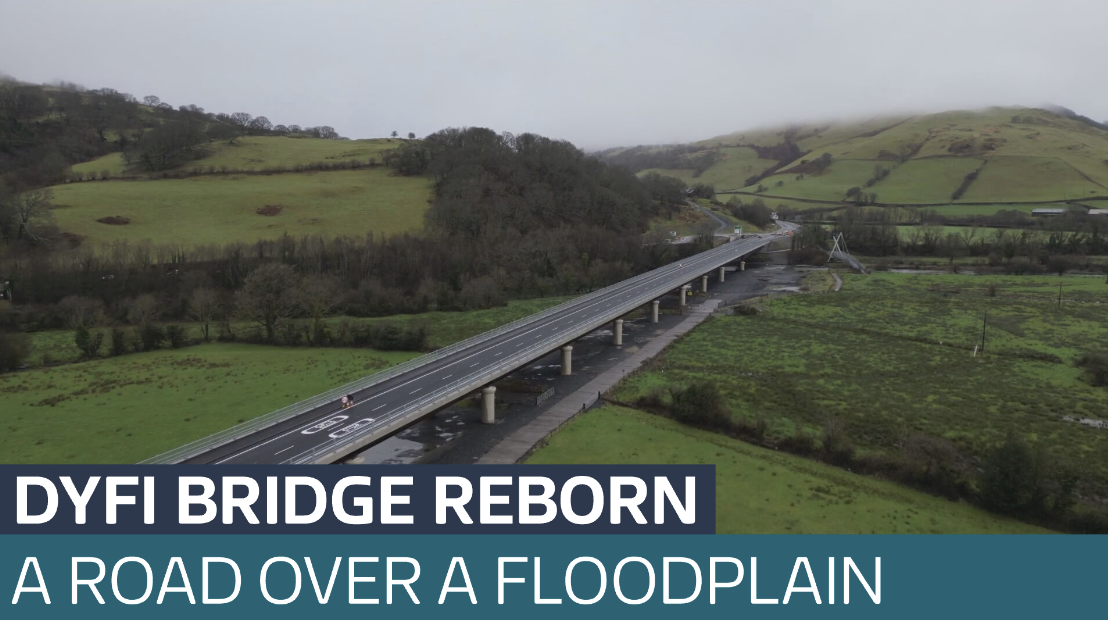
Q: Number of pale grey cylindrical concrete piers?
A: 8